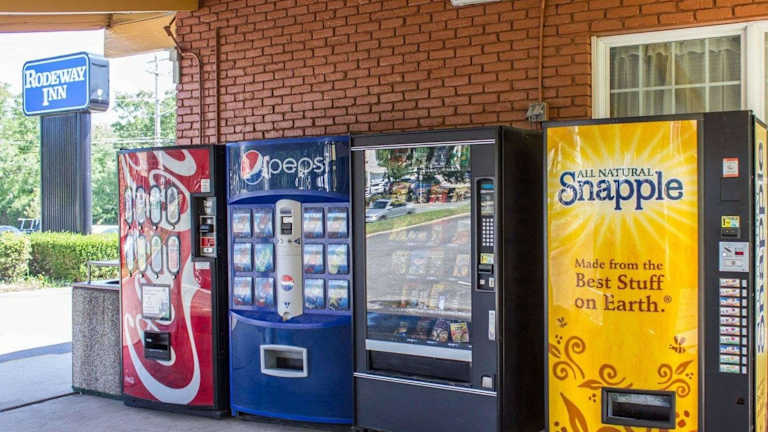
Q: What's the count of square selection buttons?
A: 12